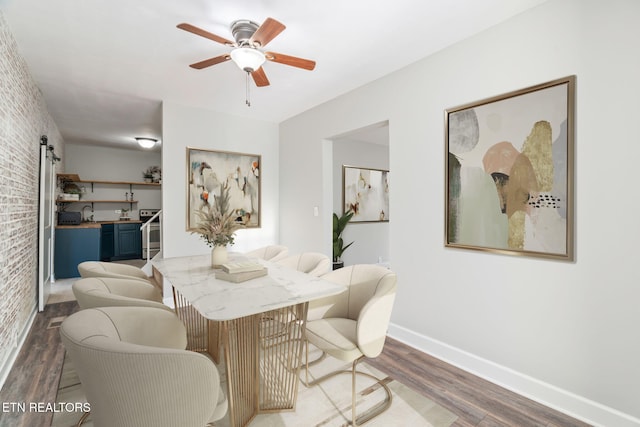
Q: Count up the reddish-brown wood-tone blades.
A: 5